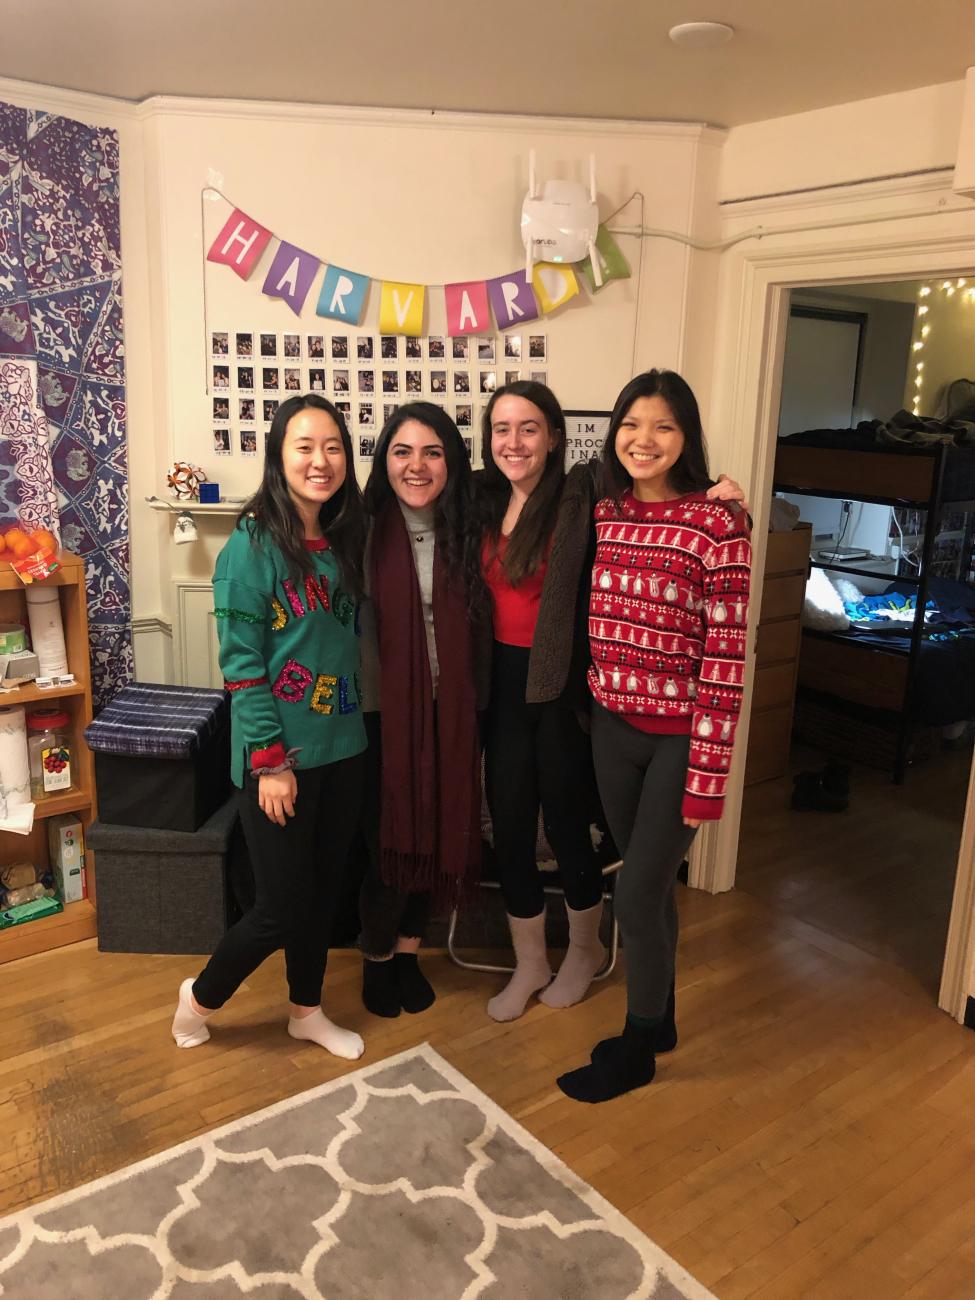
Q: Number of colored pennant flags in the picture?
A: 8